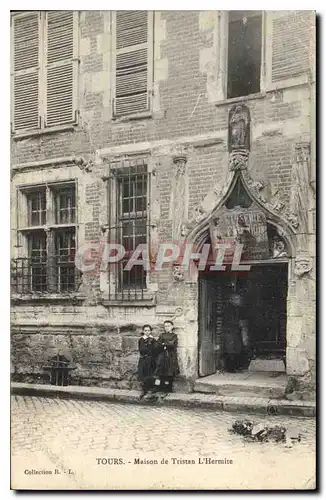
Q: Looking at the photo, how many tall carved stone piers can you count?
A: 2